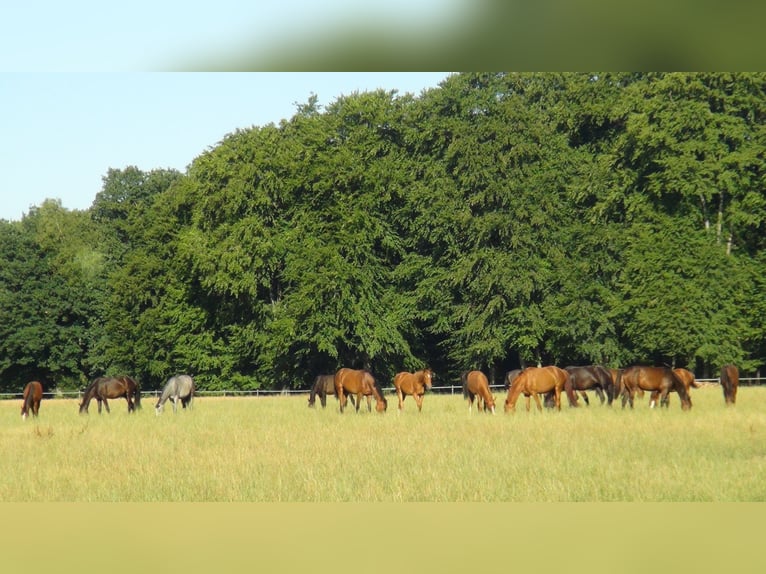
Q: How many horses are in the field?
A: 14